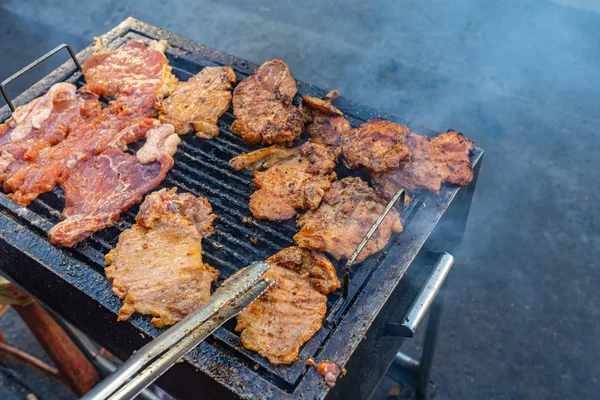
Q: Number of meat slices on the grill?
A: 12